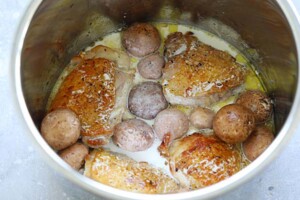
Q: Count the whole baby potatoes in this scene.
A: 11